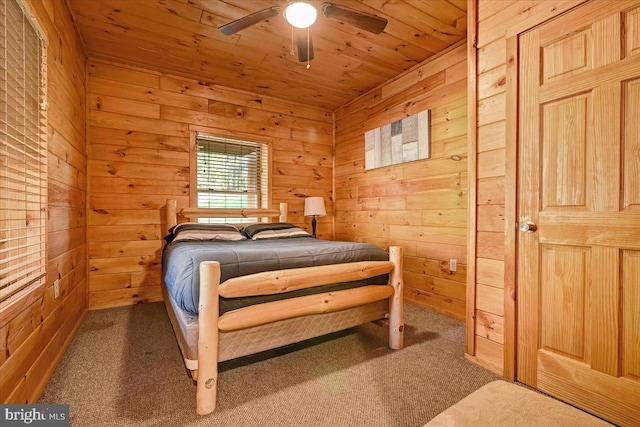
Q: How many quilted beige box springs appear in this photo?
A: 1